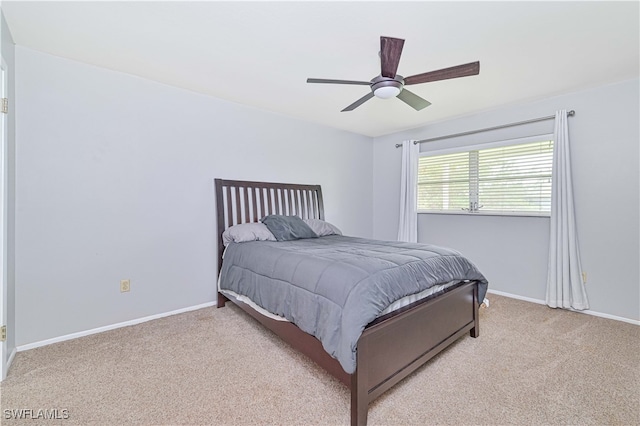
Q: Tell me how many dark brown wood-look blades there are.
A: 2